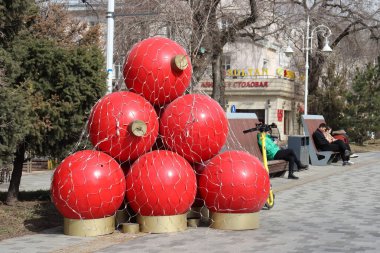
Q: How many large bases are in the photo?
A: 3